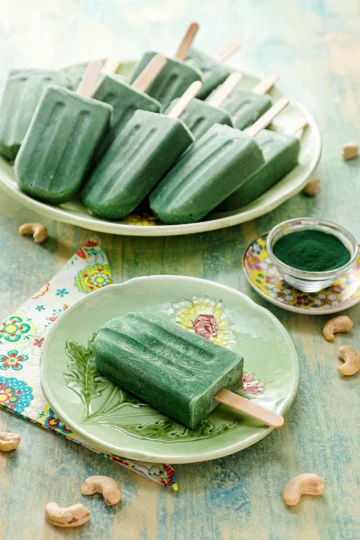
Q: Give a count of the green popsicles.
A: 12